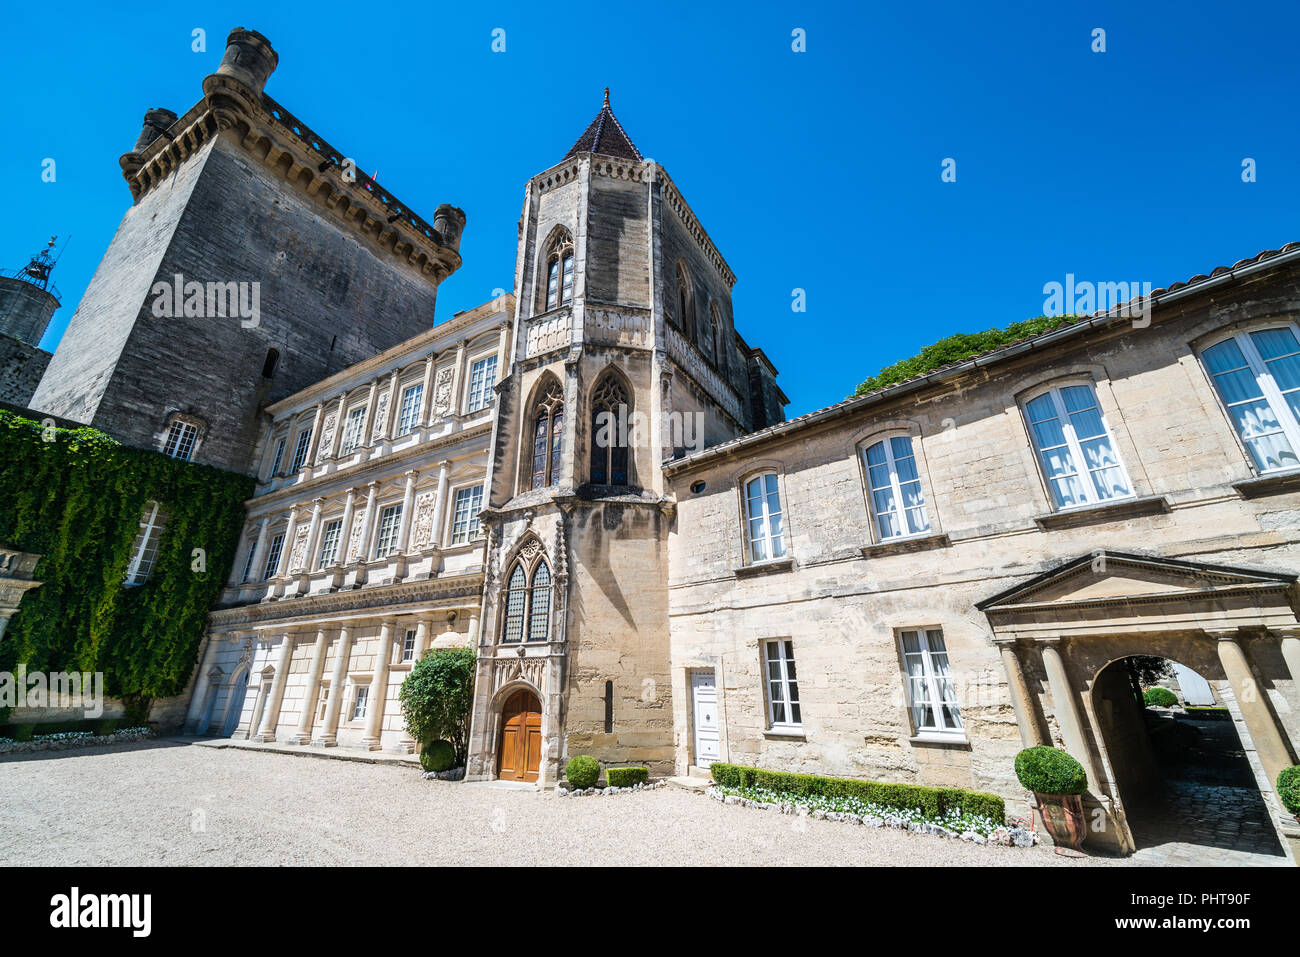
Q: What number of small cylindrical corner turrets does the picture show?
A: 3